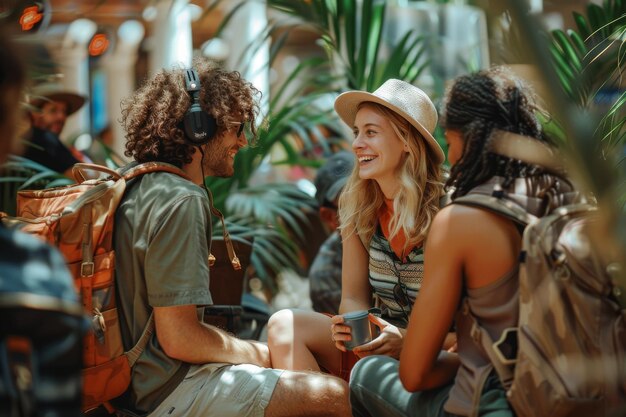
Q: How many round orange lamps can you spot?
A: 2